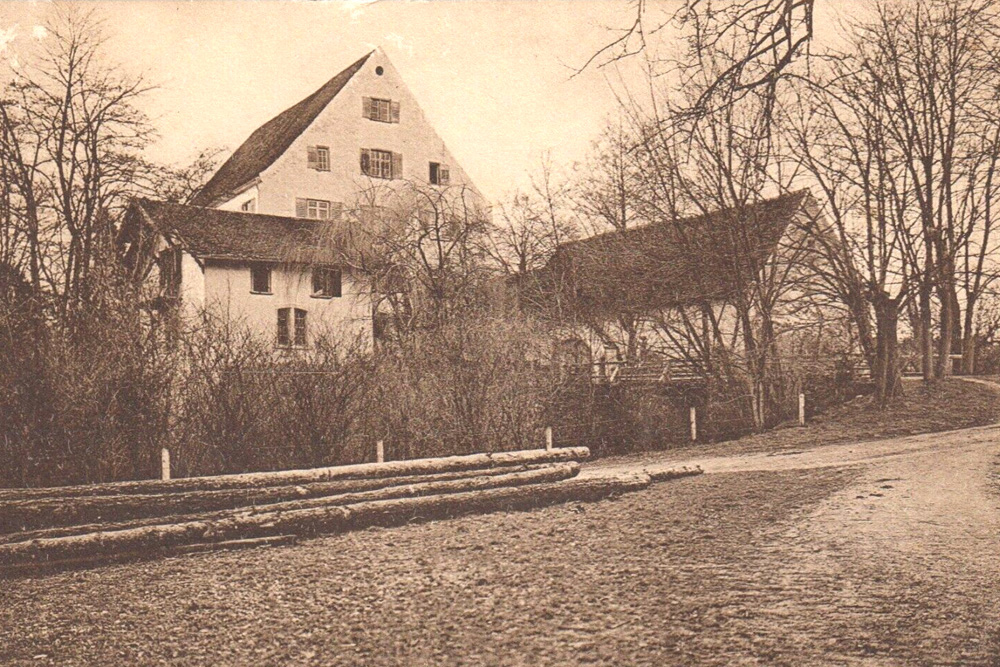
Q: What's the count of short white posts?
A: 5